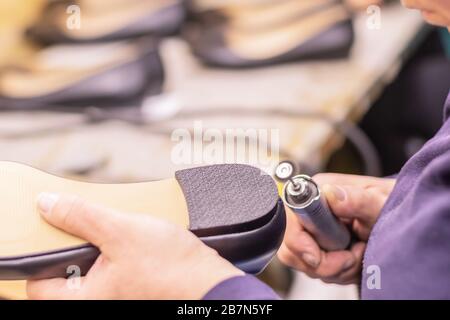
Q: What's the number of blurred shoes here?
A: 3